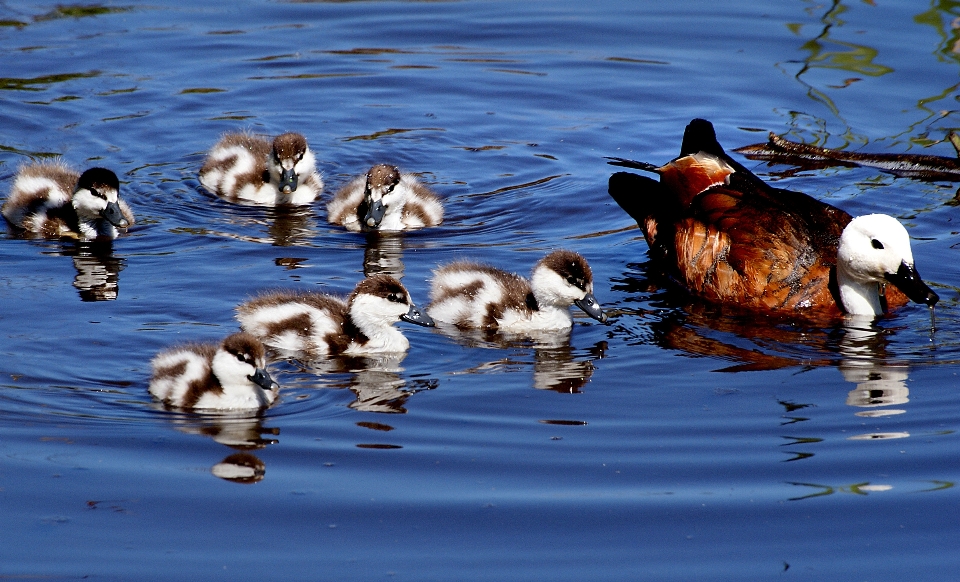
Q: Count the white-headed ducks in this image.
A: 1